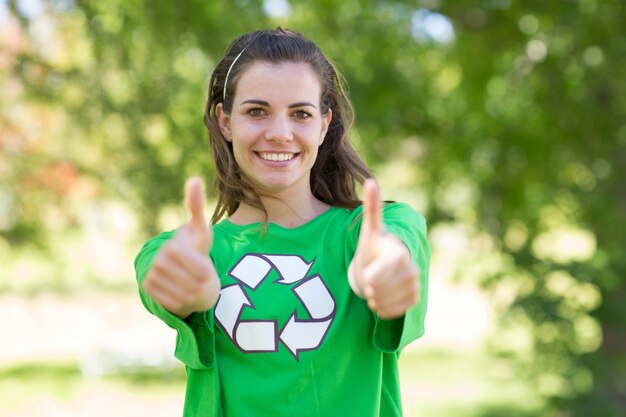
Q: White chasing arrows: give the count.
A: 3